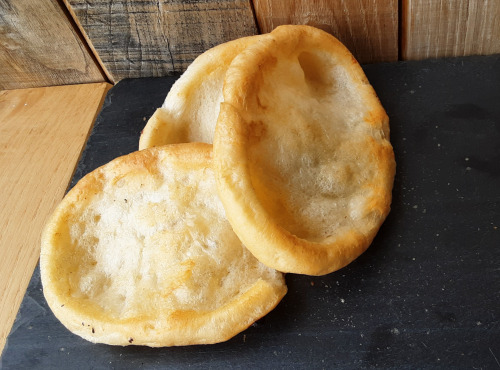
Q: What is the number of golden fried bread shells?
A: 3